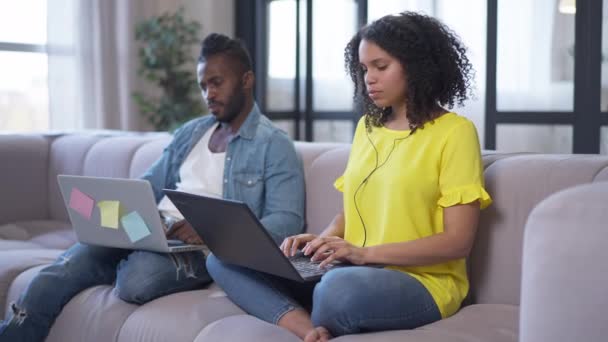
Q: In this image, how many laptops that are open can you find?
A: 2